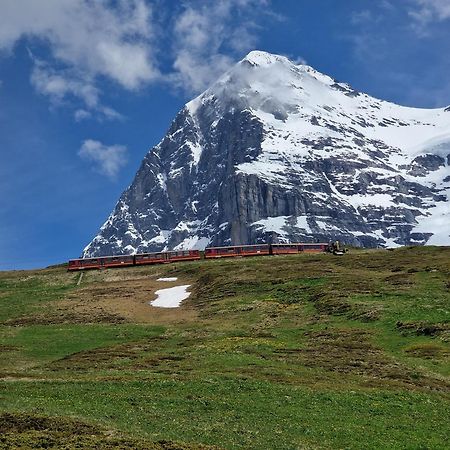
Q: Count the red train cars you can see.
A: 4